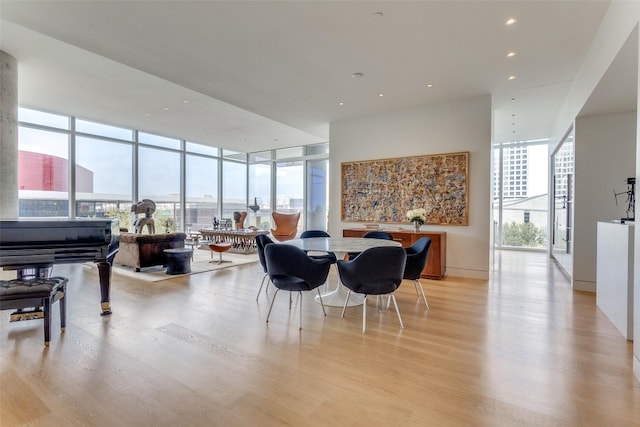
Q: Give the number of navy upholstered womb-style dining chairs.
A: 6